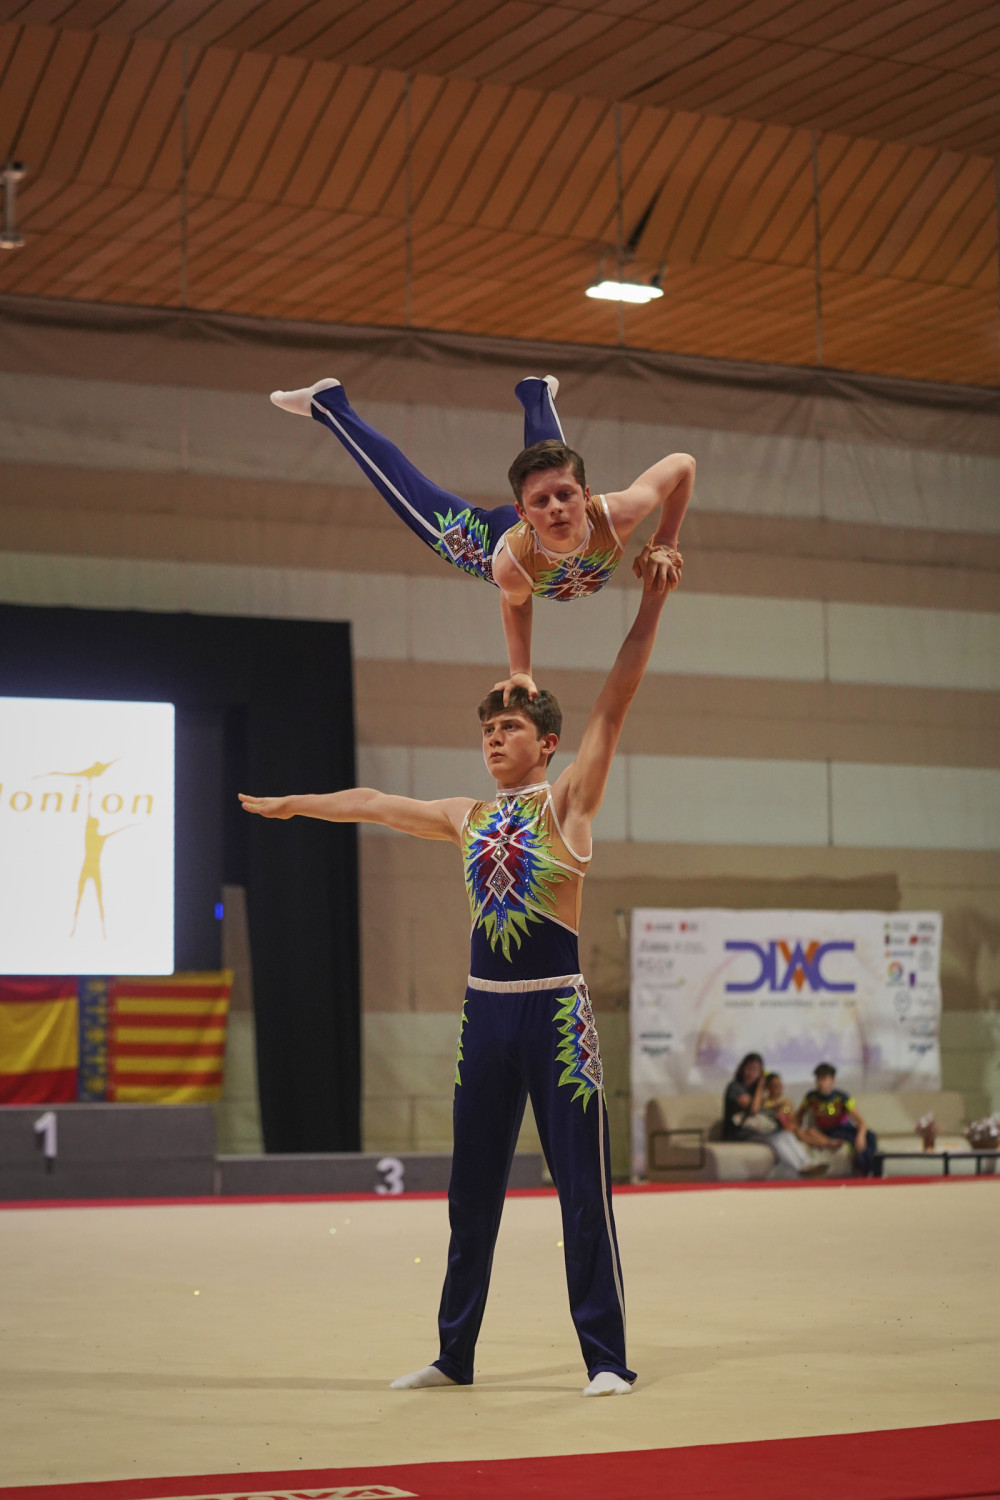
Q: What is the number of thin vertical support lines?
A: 4